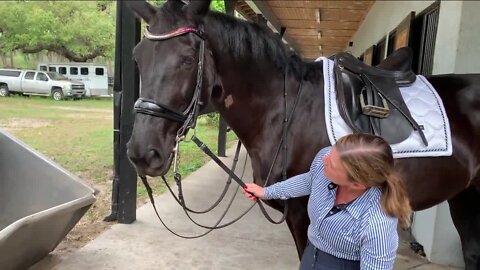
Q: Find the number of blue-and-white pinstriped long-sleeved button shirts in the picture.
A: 1